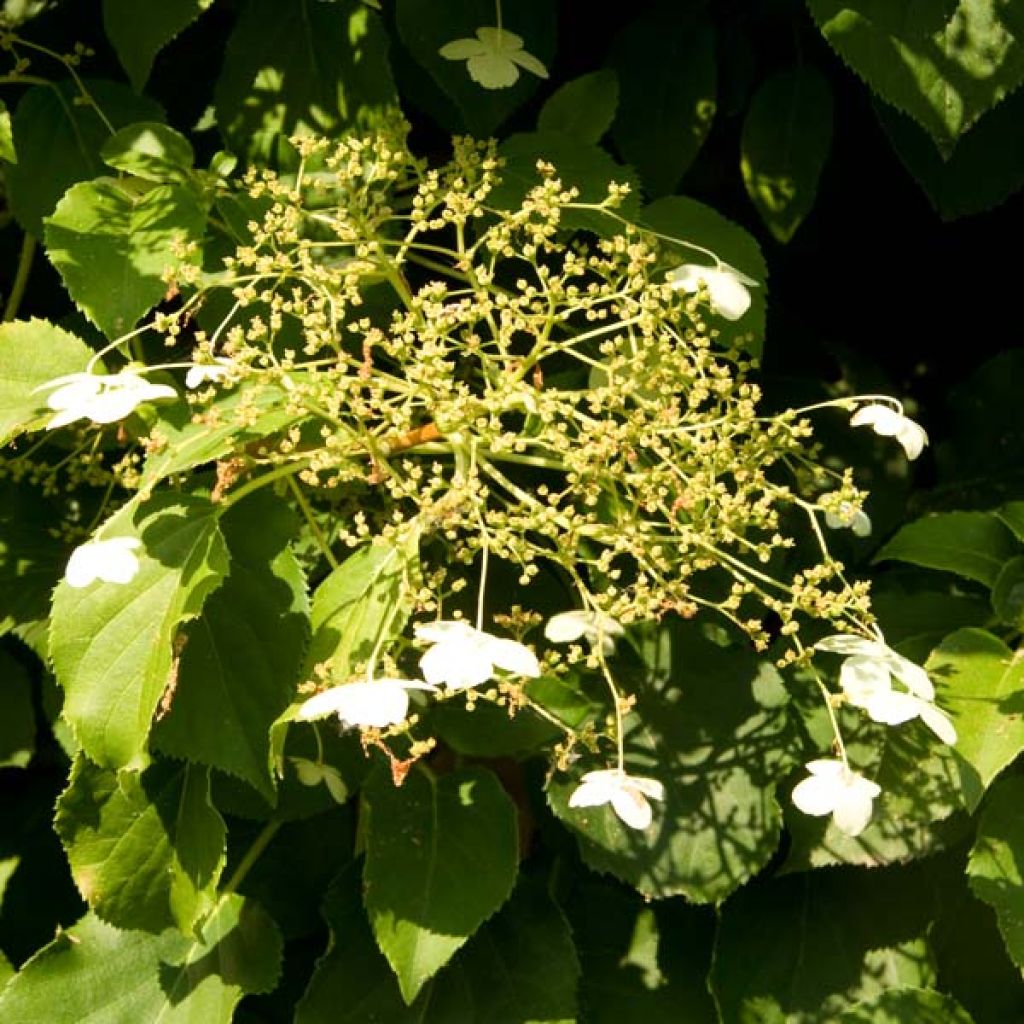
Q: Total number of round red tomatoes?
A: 0